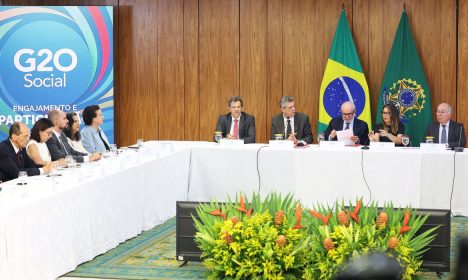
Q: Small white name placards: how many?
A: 5